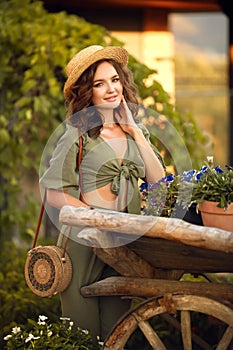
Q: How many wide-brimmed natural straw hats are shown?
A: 1